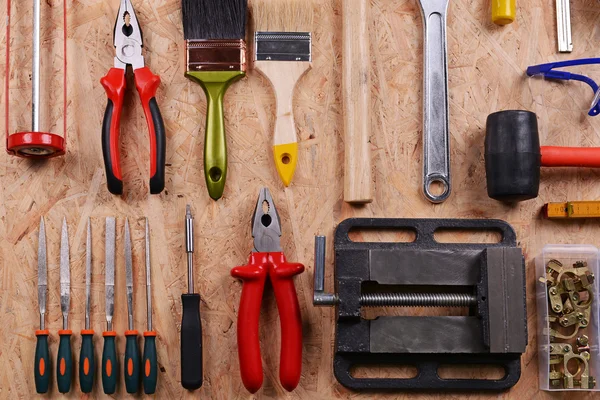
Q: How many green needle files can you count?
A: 6